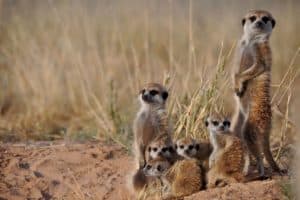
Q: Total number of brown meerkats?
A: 6